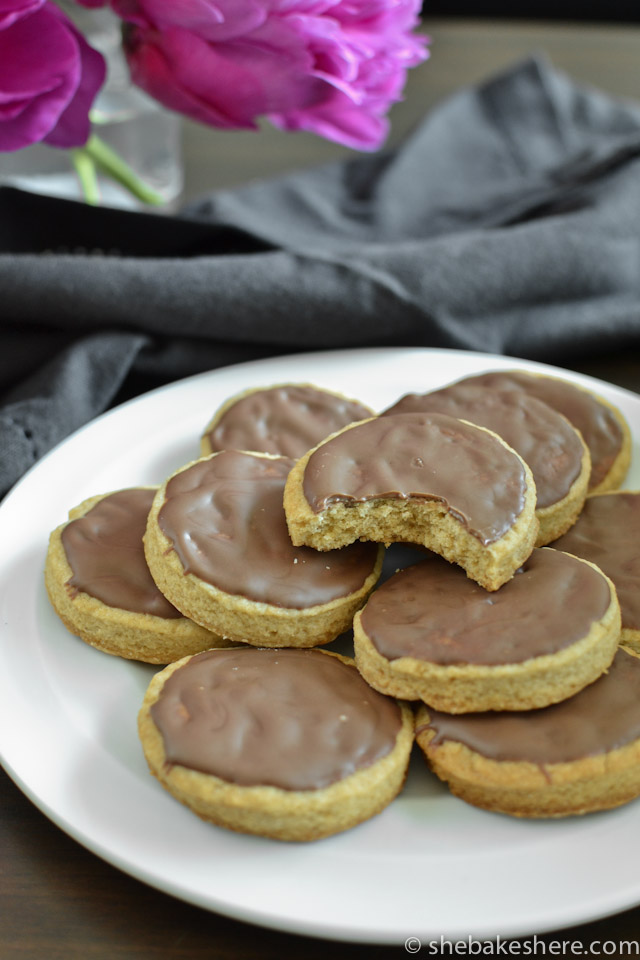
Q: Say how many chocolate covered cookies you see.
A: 10